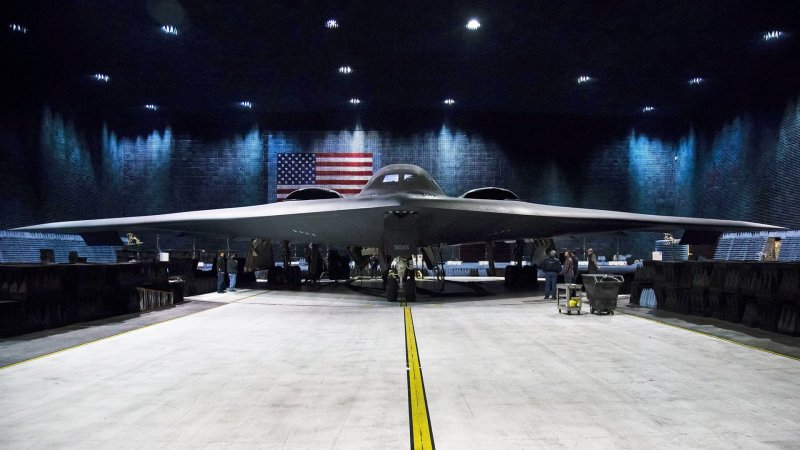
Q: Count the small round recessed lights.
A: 14